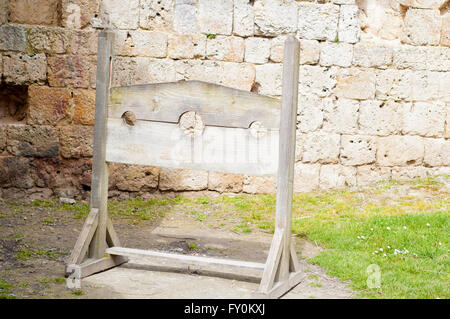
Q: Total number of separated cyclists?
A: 0